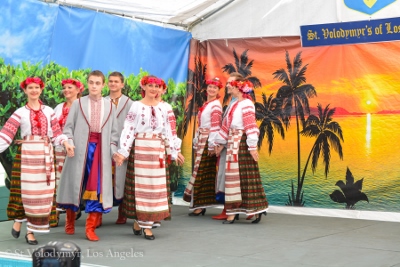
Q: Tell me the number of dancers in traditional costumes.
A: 9